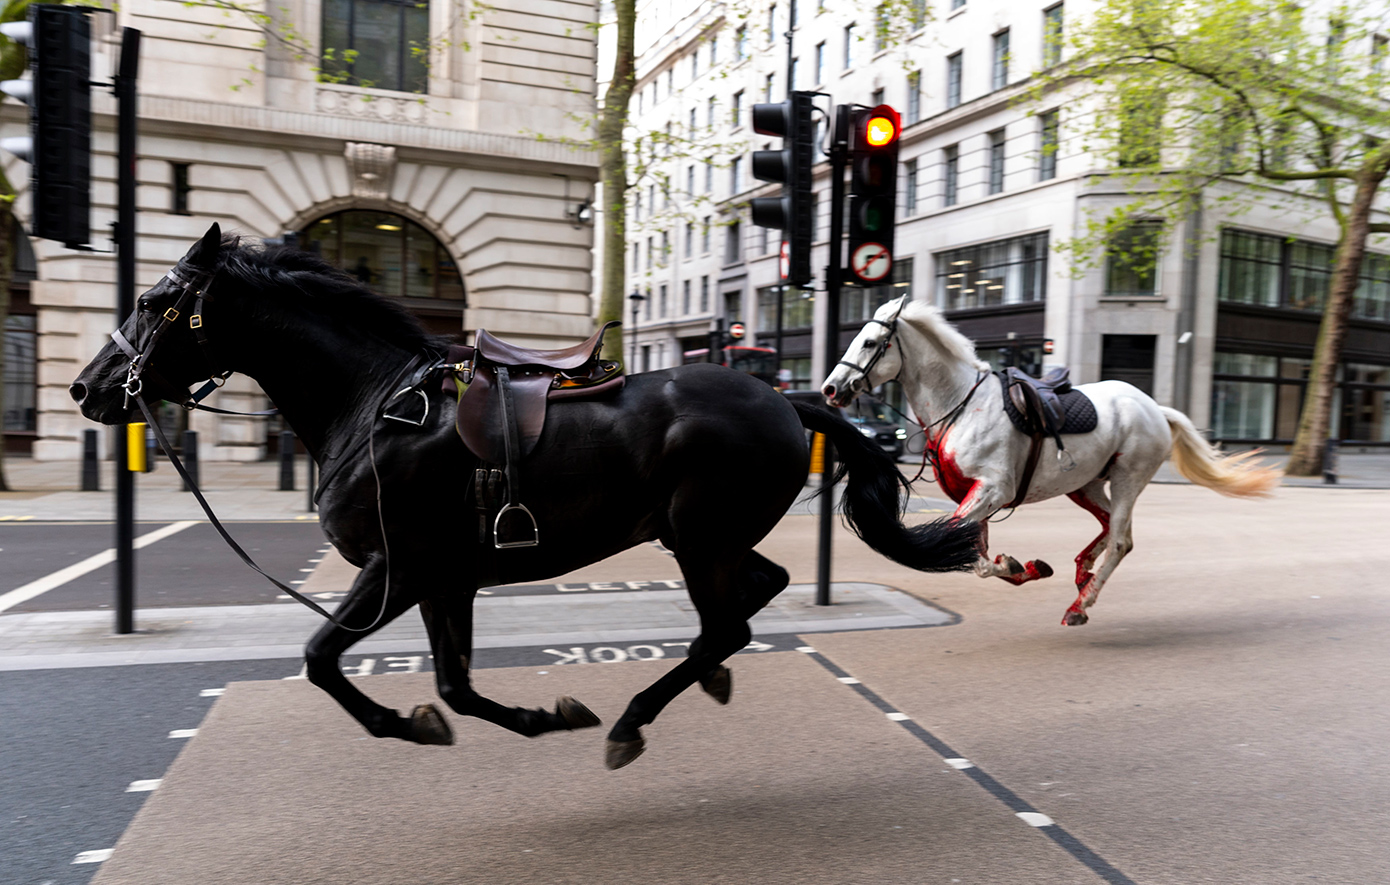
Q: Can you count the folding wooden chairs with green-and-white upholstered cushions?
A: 0